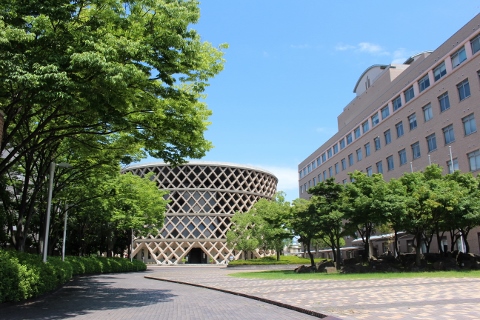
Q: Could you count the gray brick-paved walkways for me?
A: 1